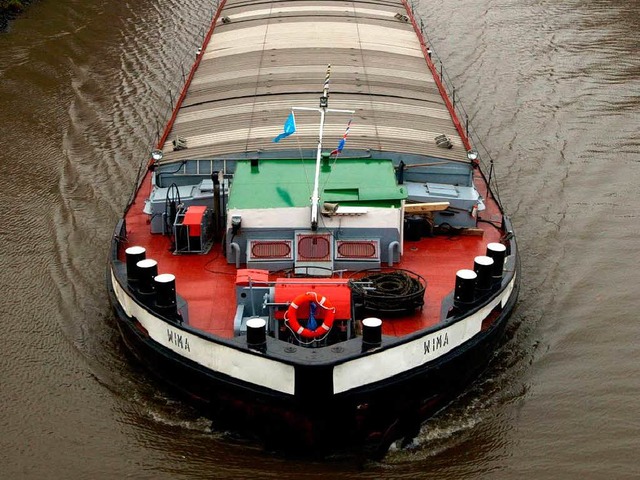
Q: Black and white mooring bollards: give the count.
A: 8